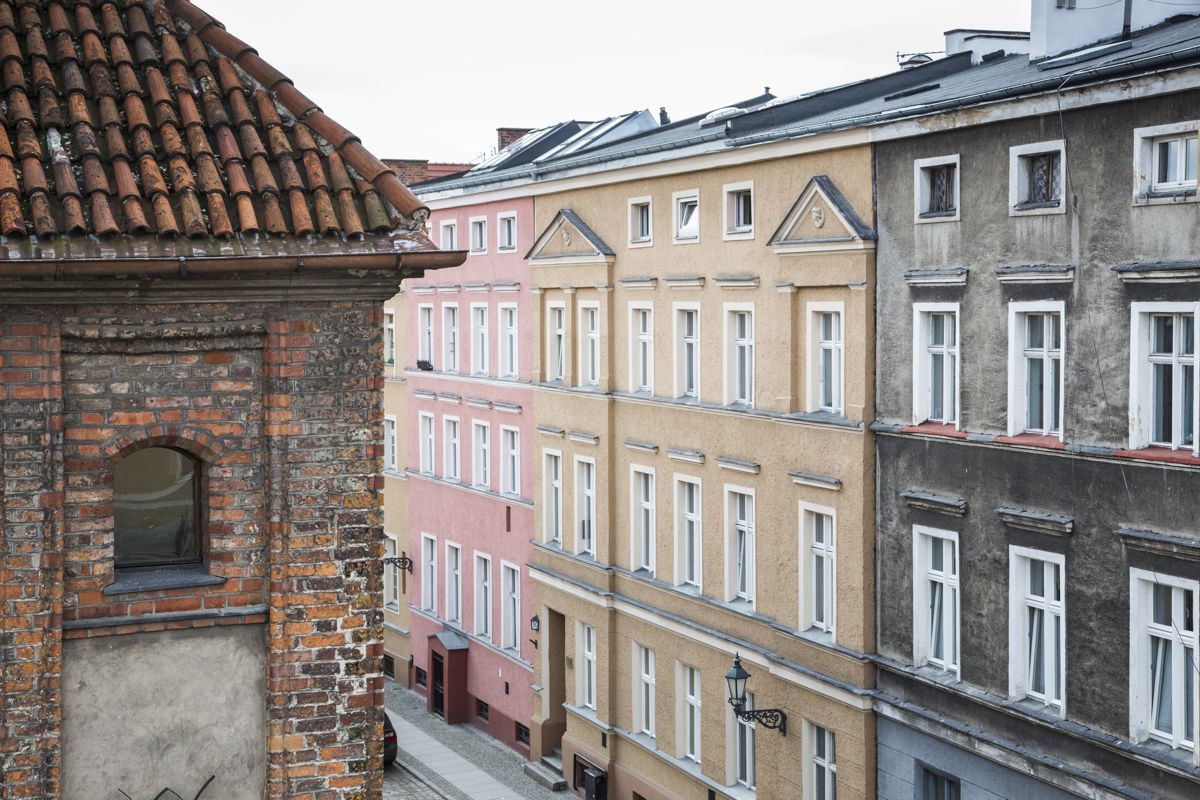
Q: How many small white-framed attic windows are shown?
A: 9